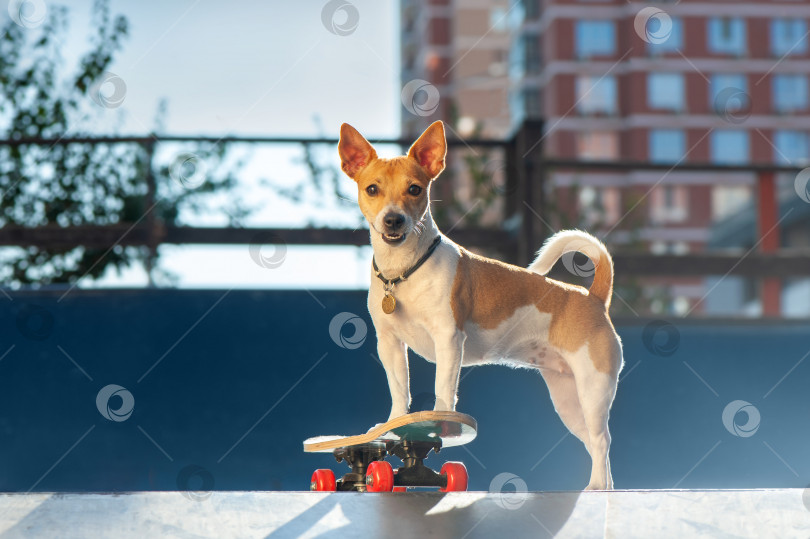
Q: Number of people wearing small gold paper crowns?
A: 0